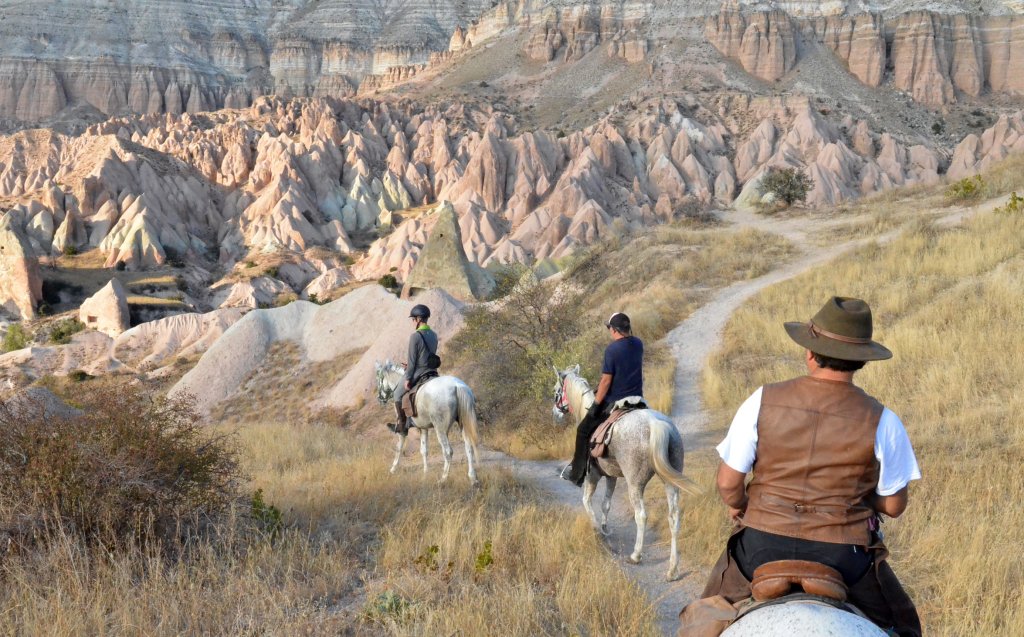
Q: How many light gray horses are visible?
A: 3